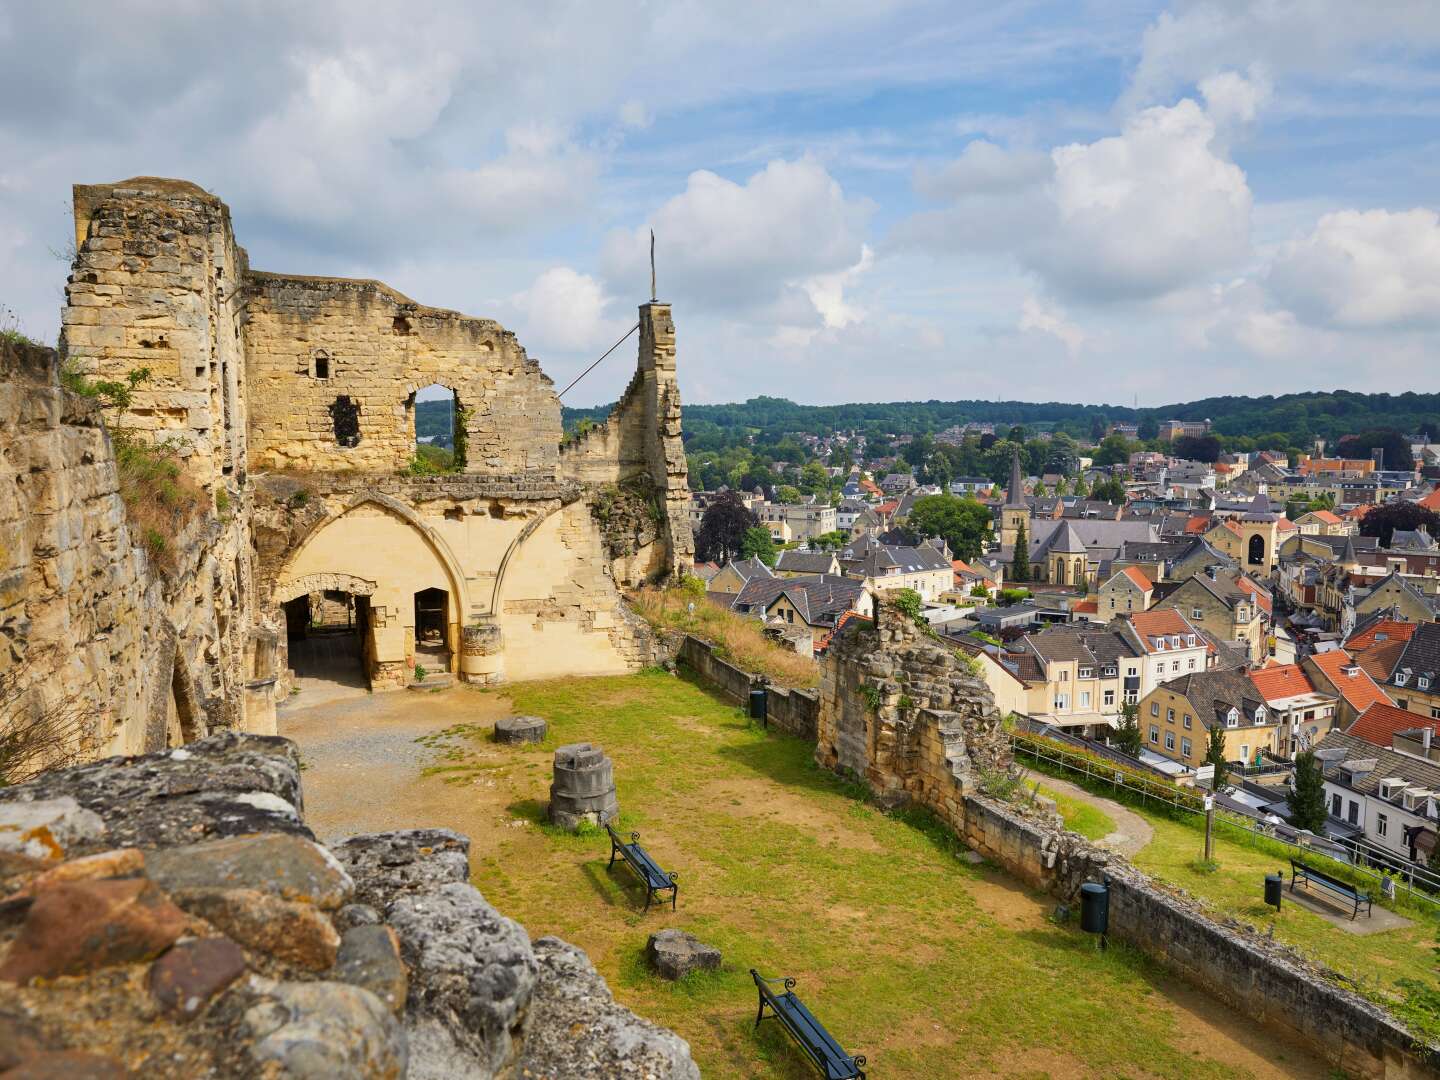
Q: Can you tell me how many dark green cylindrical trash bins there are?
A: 3